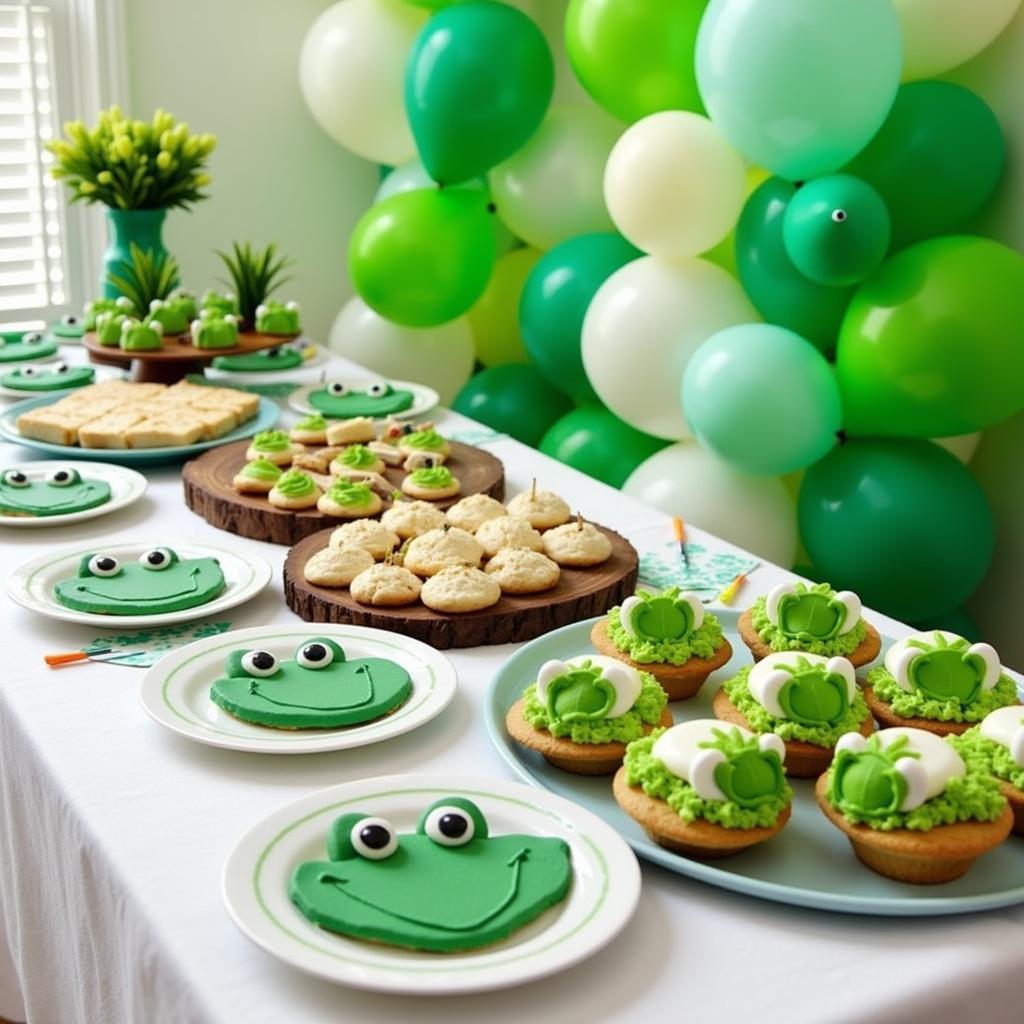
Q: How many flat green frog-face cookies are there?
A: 9